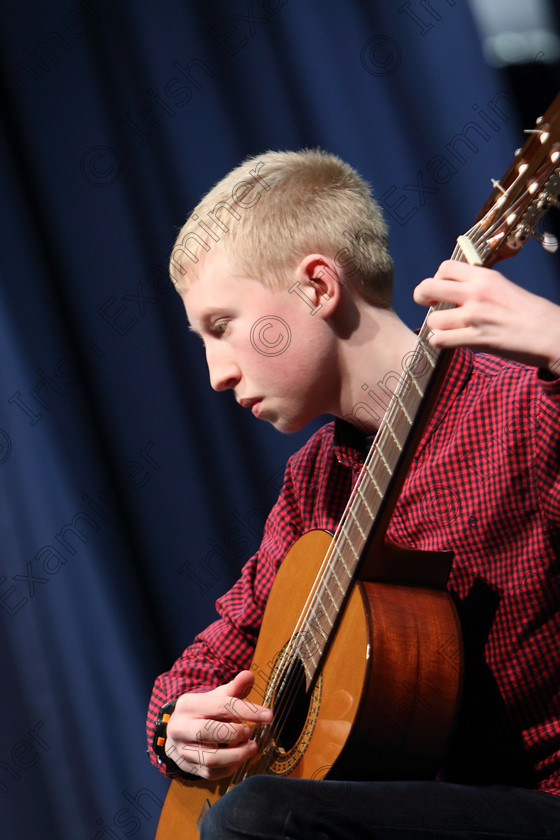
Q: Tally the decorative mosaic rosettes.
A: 1